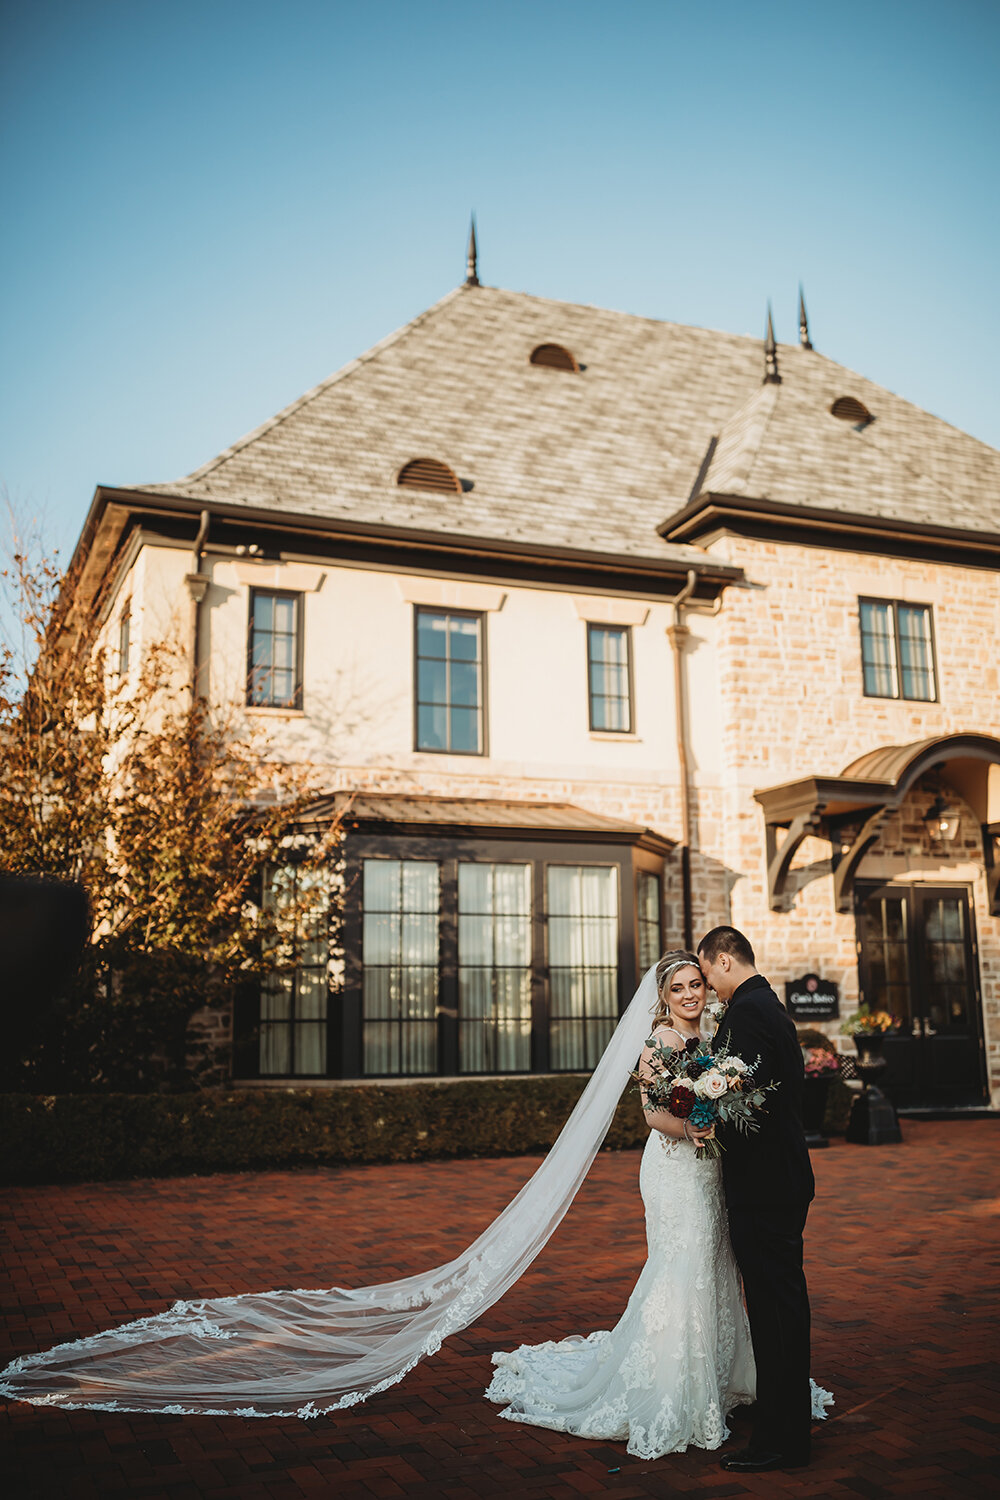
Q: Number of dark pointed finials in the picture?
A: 3